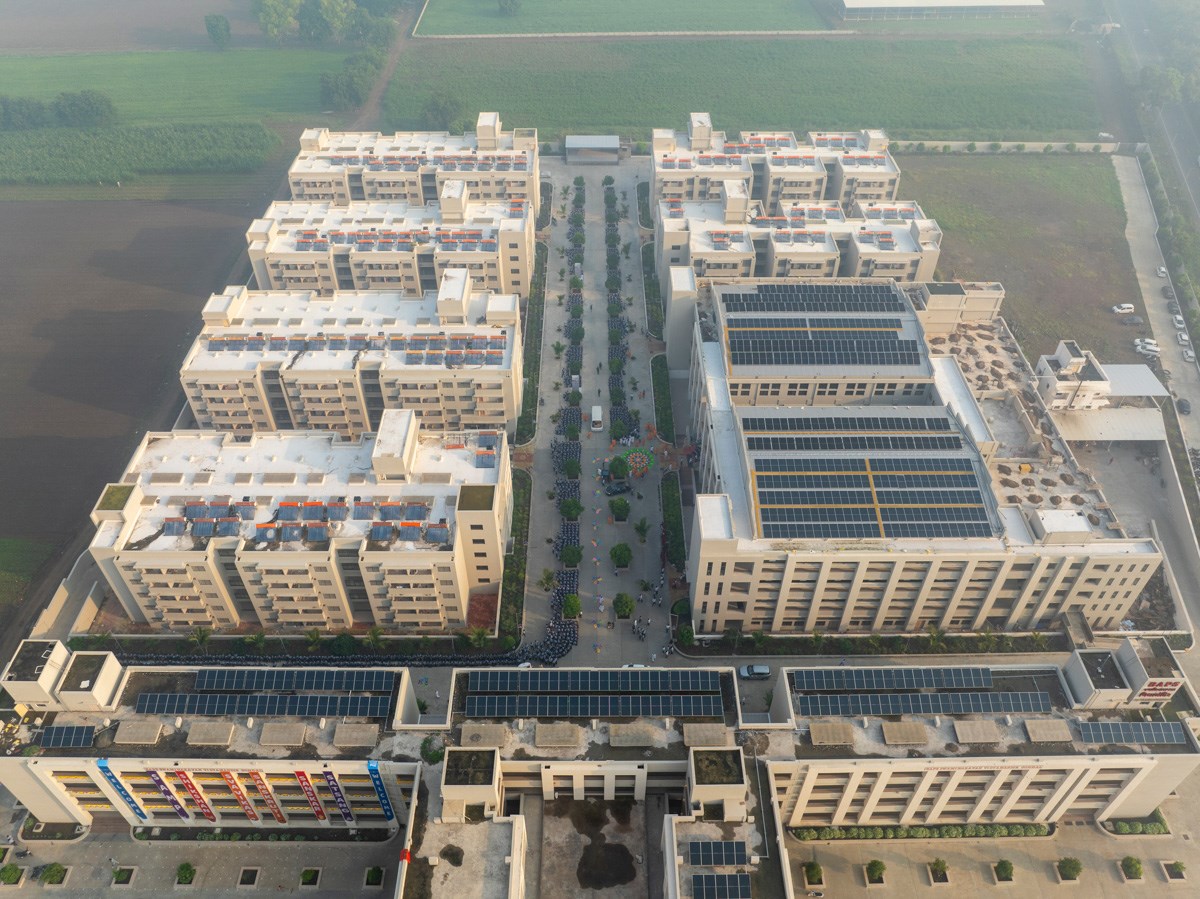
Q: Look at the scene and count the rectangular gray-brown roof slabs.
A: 12